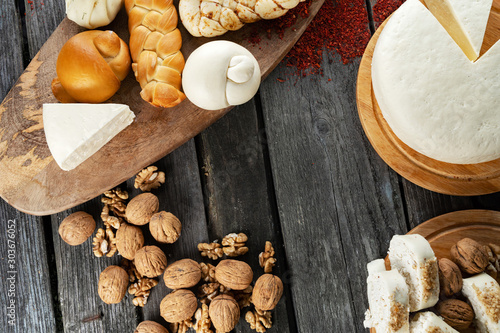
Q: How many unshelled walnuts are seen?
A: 15